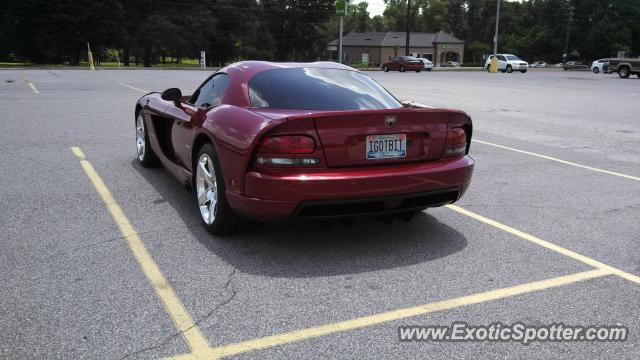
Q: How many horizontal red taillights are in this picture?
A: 2